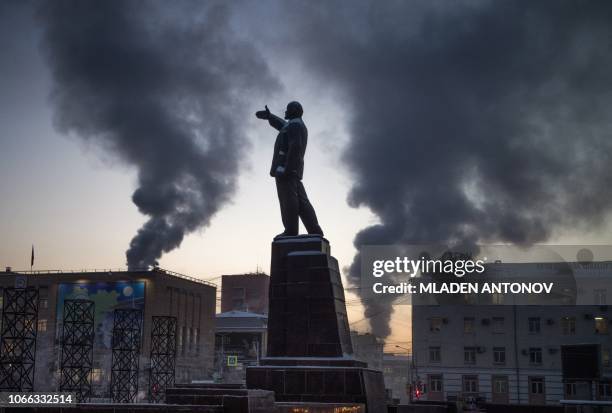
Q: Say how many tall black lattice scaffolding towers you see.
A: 4